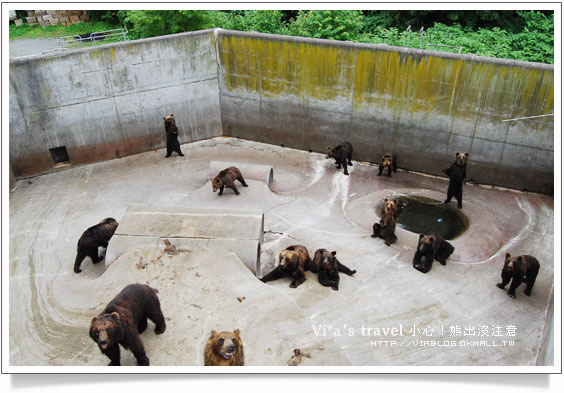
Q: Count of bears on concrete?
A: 13